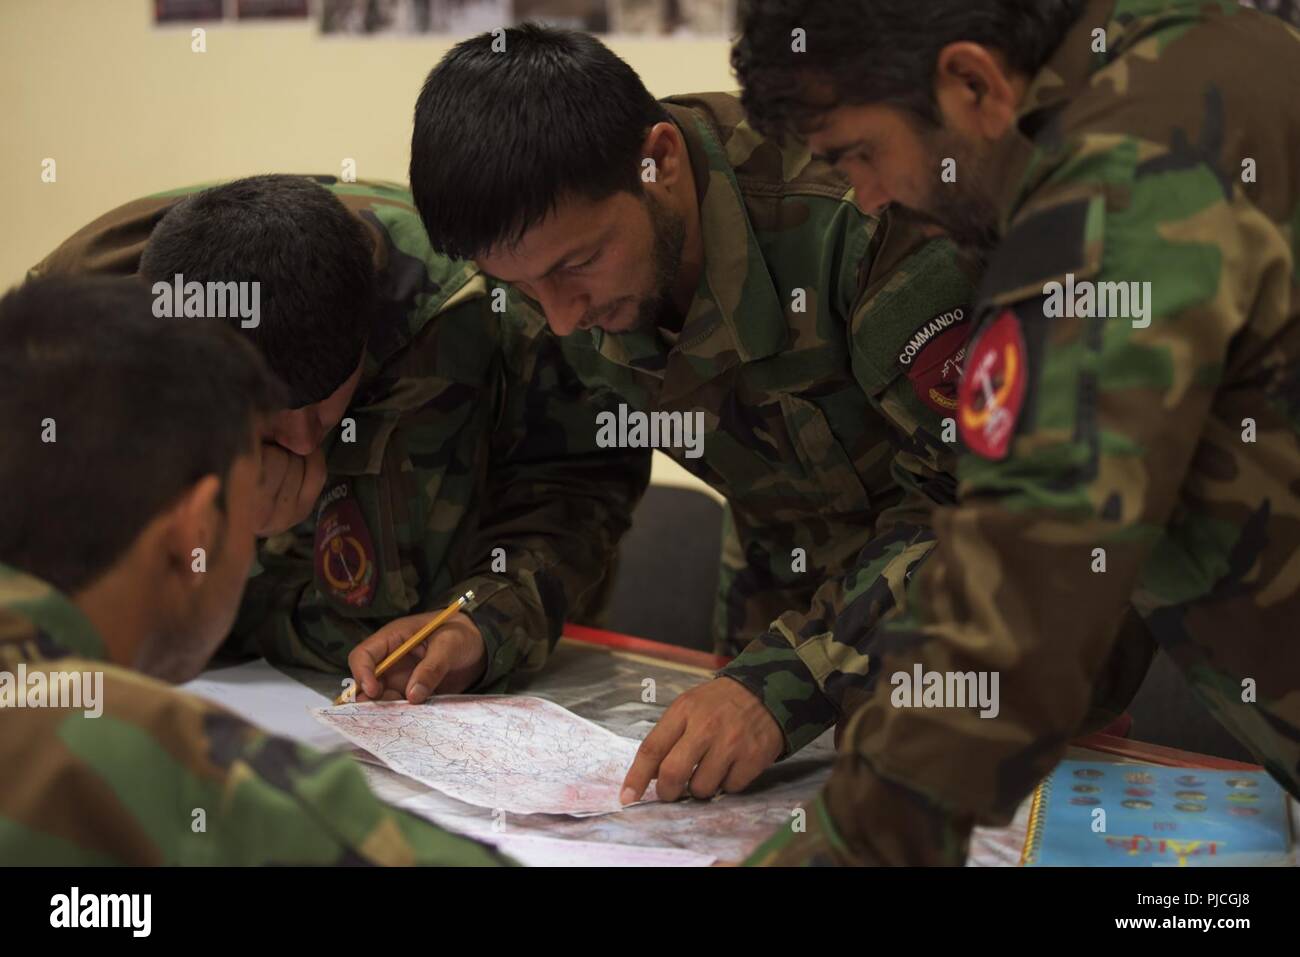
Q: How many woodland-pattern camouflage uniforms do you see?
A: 4